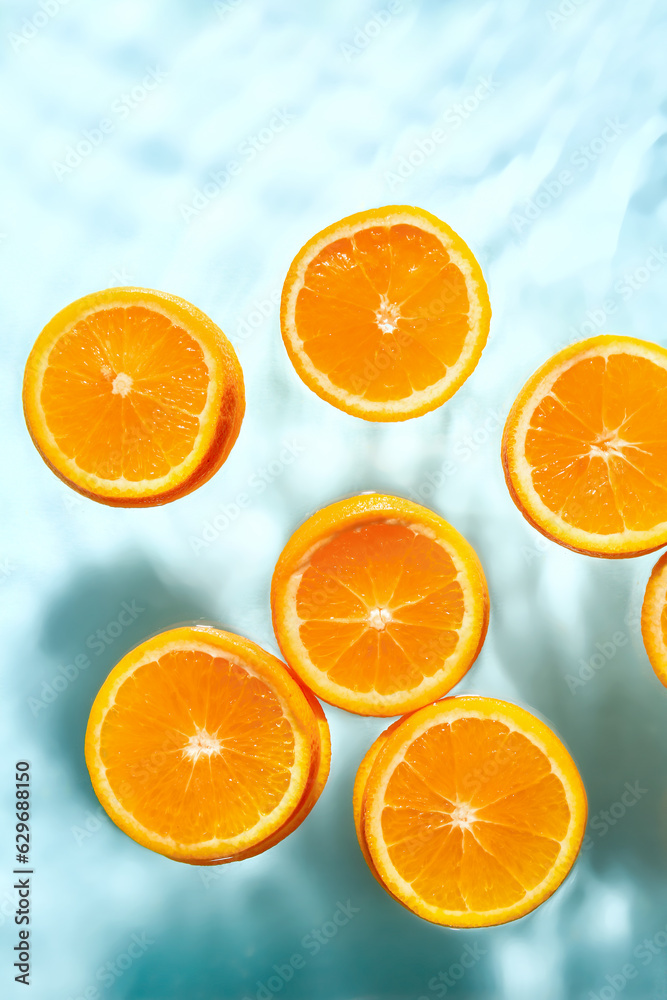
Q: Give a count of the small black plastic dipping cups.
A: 0